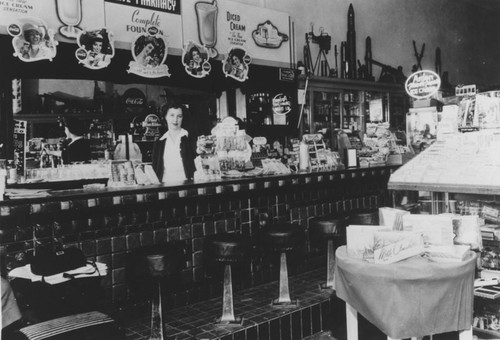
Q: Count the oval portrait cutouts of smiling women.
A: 5